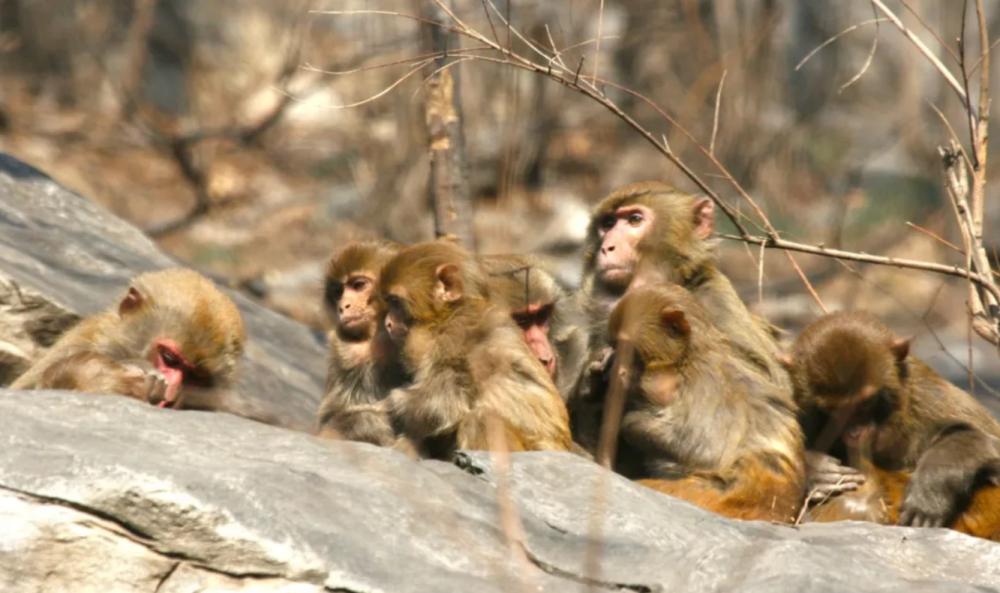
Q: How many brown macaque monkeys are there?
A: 7